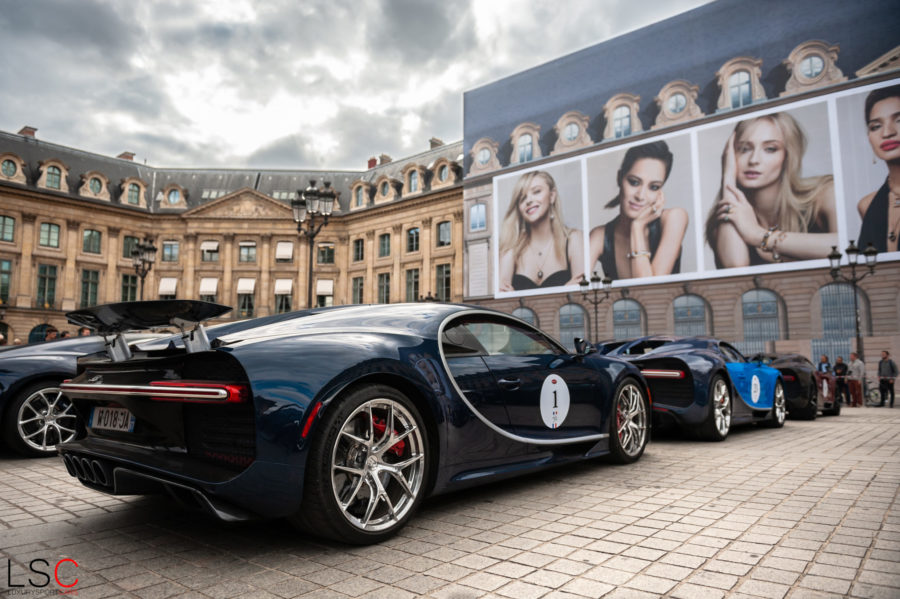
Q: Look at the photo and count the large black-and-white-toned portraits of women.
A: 4